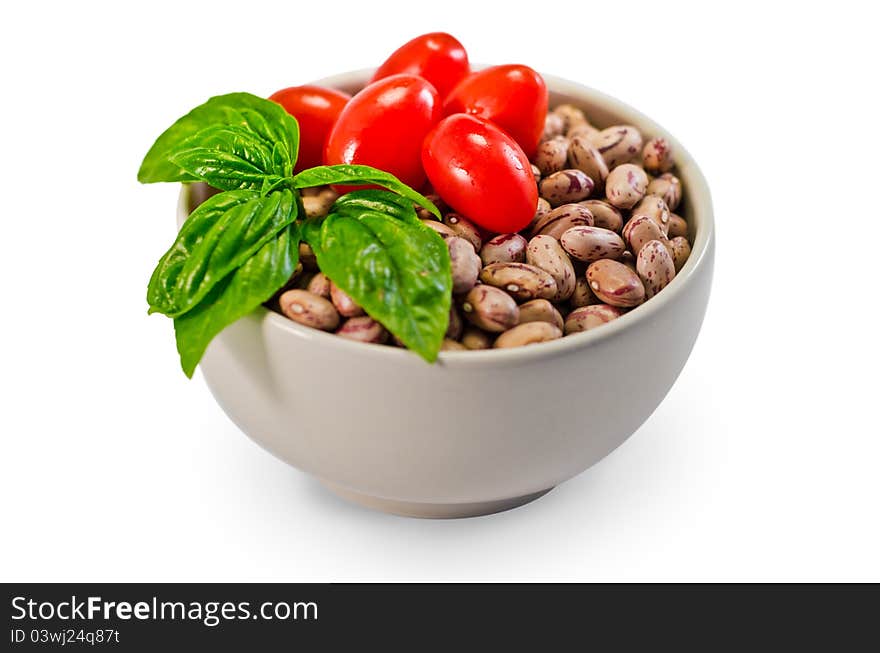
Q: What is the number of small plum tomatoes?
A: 5